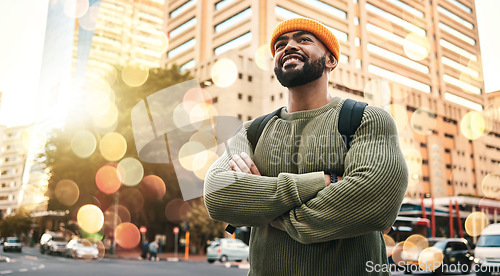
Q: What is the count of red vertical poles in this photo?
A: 4